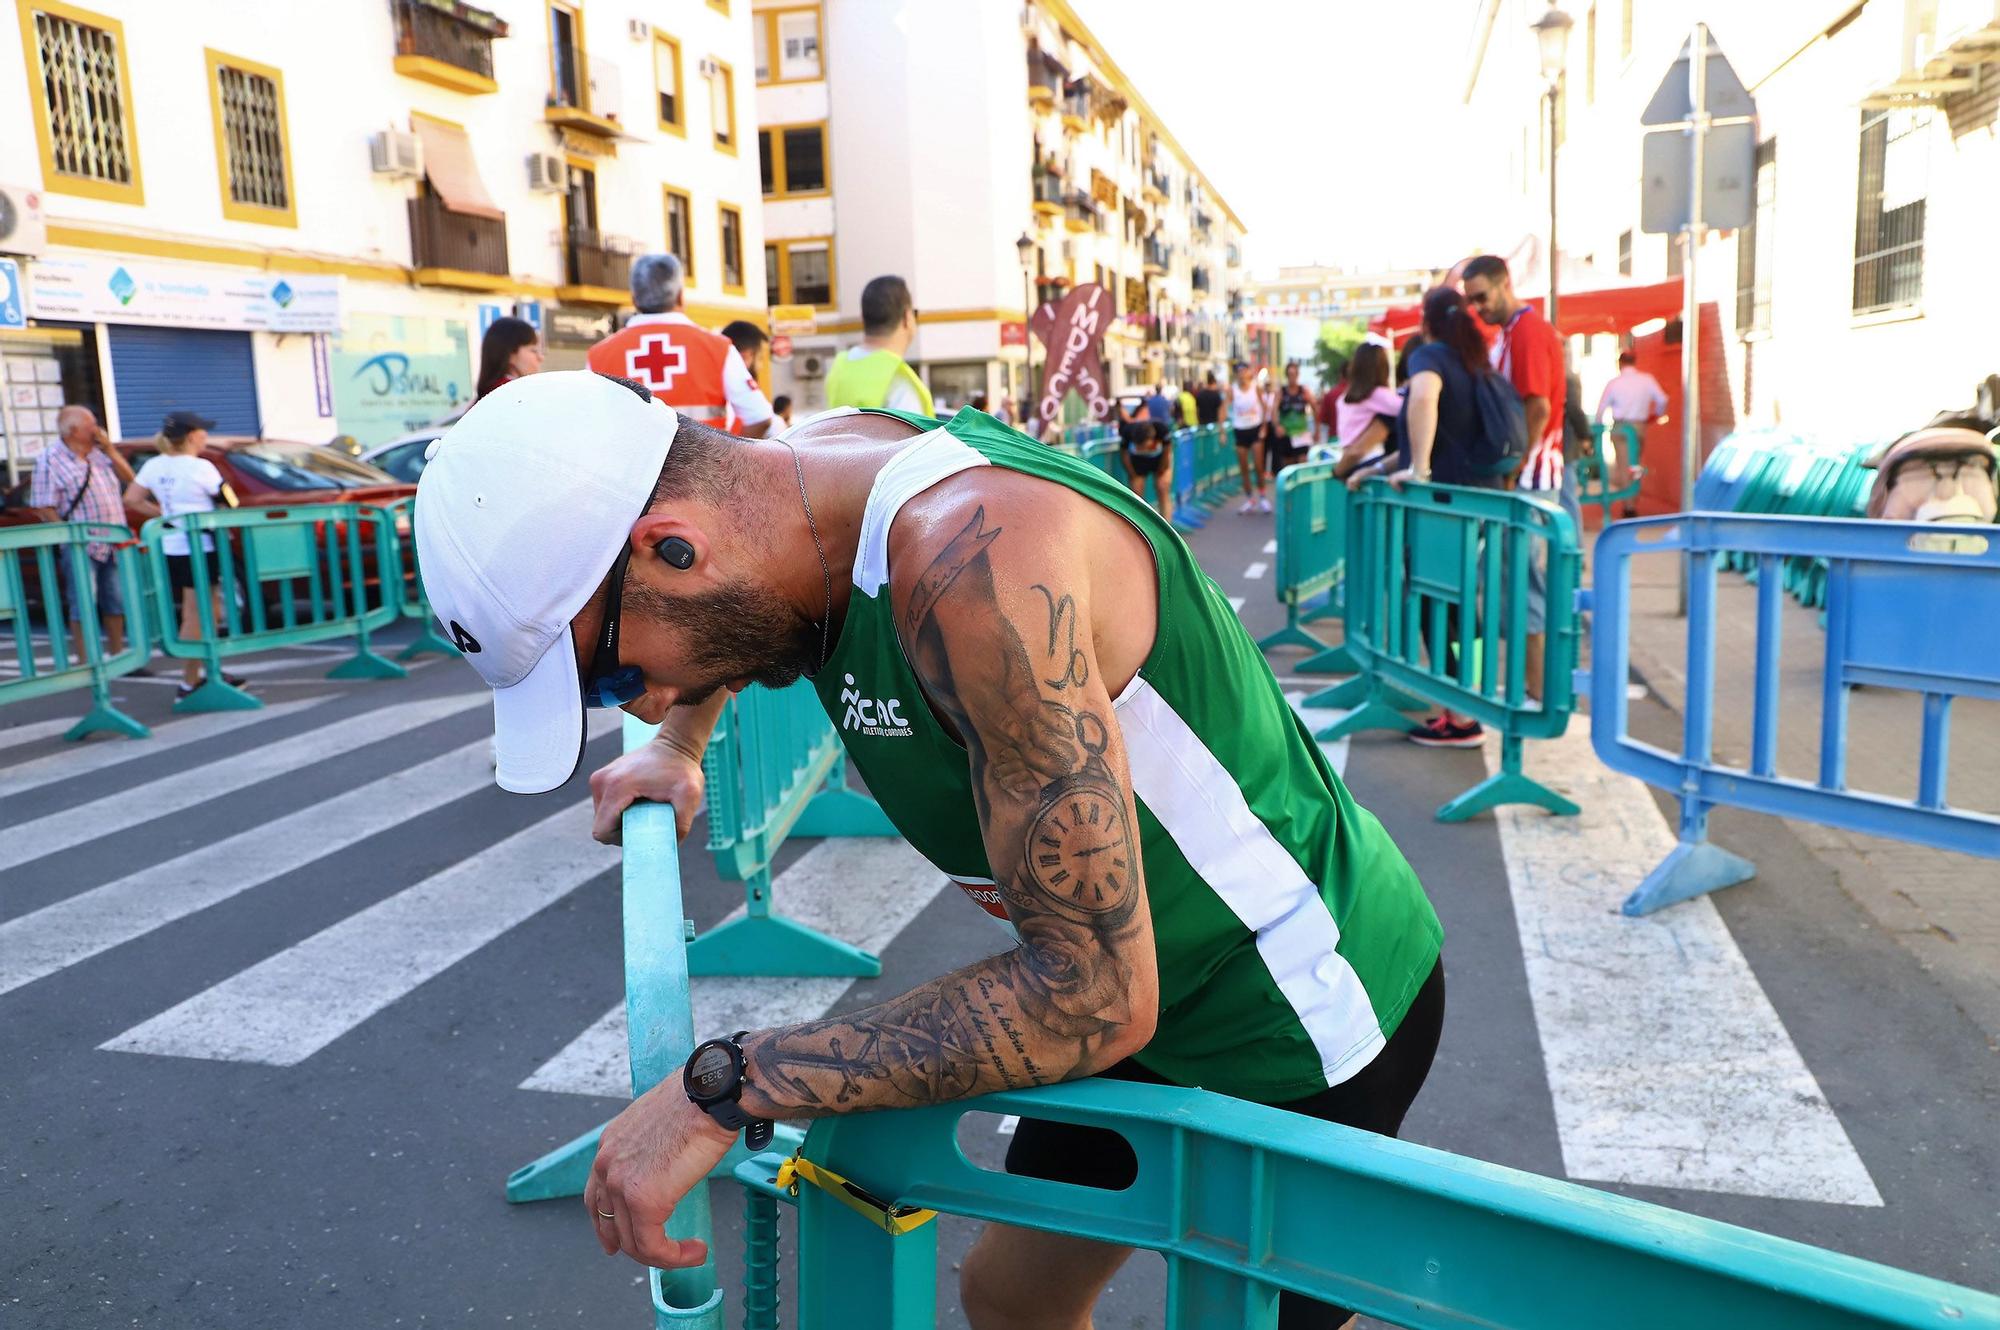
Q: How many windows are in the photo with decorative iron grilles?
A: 2